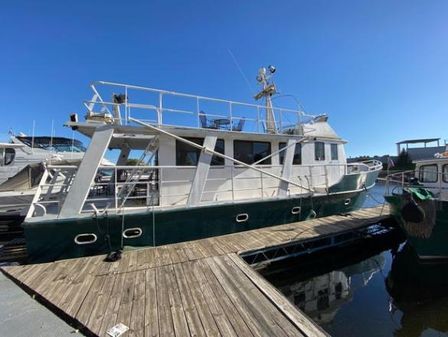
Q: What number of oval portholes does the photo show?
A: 5